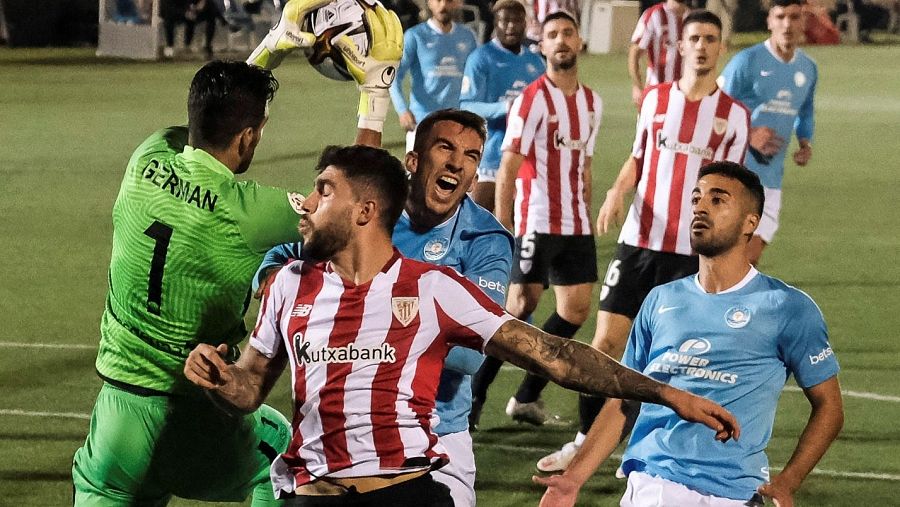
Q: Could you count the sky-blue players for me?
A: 5